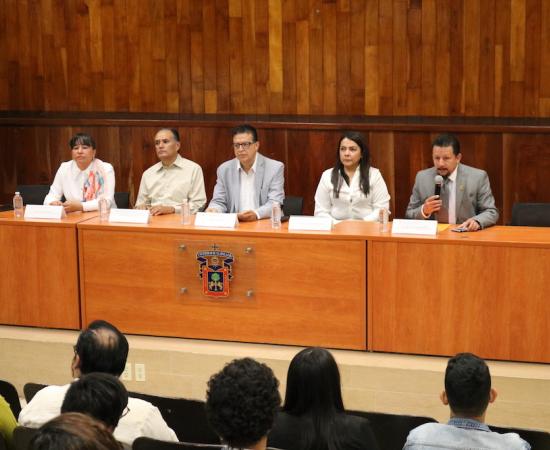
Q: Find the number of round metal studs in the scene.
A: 4